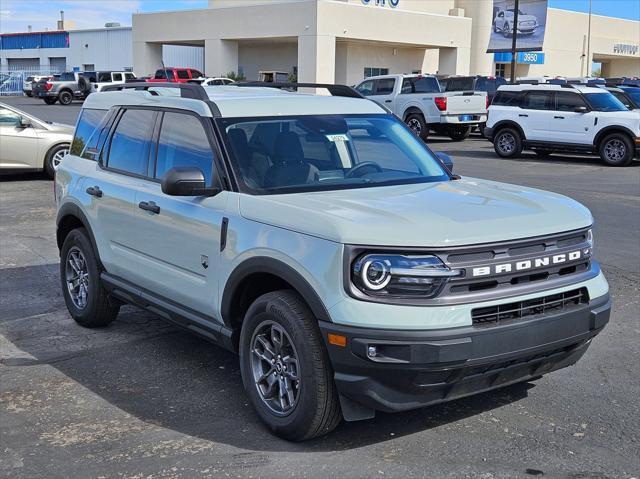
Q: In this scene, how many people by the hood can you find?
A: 0